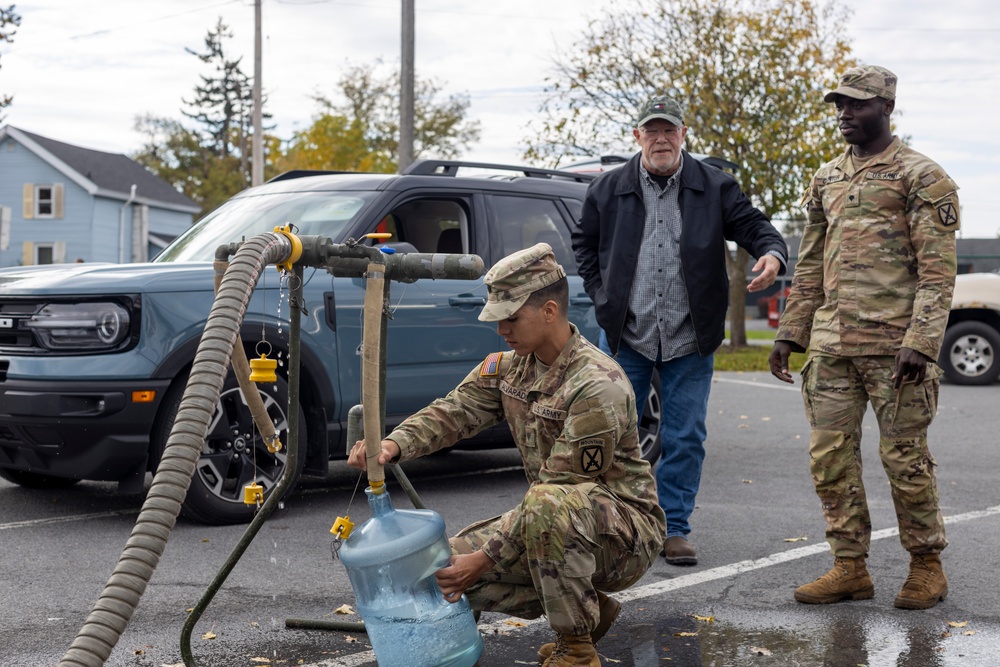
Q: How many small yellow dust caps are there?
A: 3